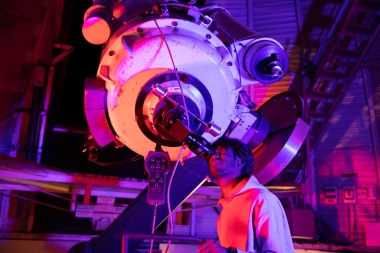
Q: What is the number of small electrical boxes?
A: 3